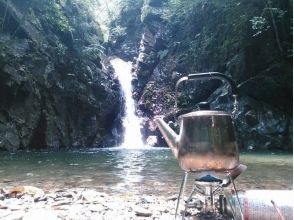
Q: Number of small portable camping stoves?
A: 1